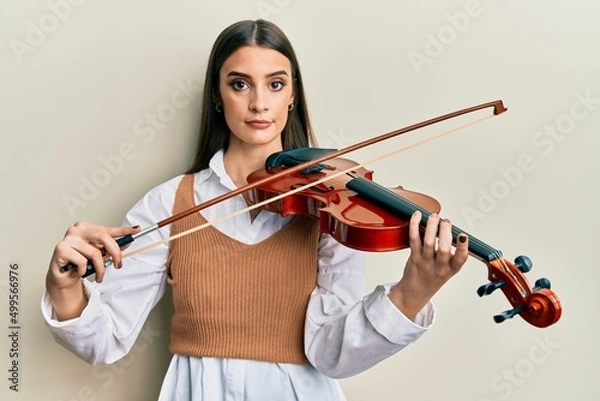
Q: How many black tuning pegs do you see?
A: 4